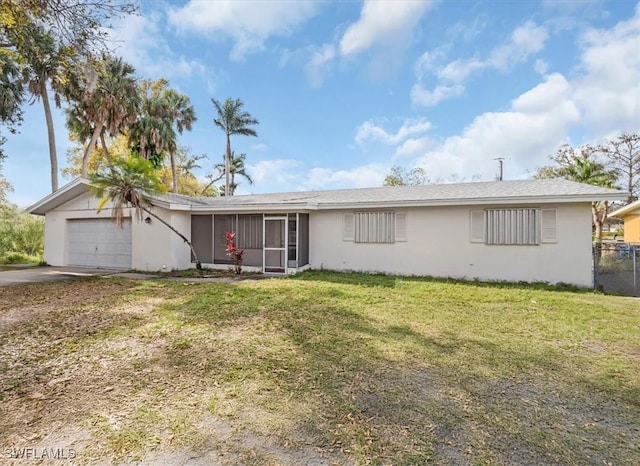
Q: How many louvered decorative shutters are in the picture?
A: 4